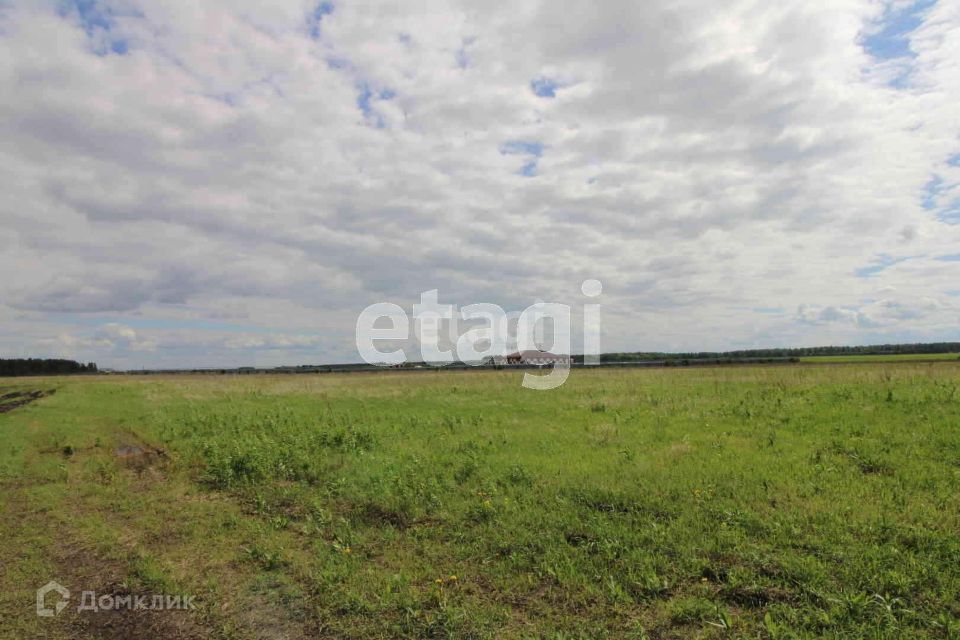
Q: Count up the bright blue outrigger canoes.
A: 0